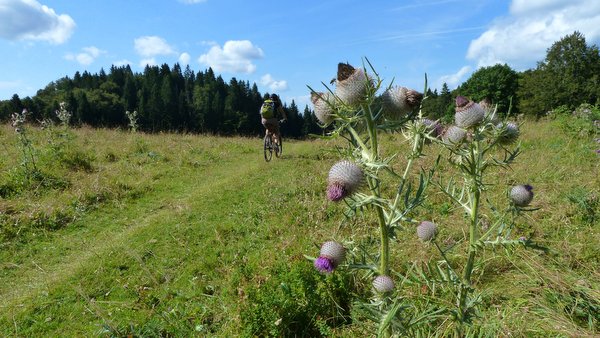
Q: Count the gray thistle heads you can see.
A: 13